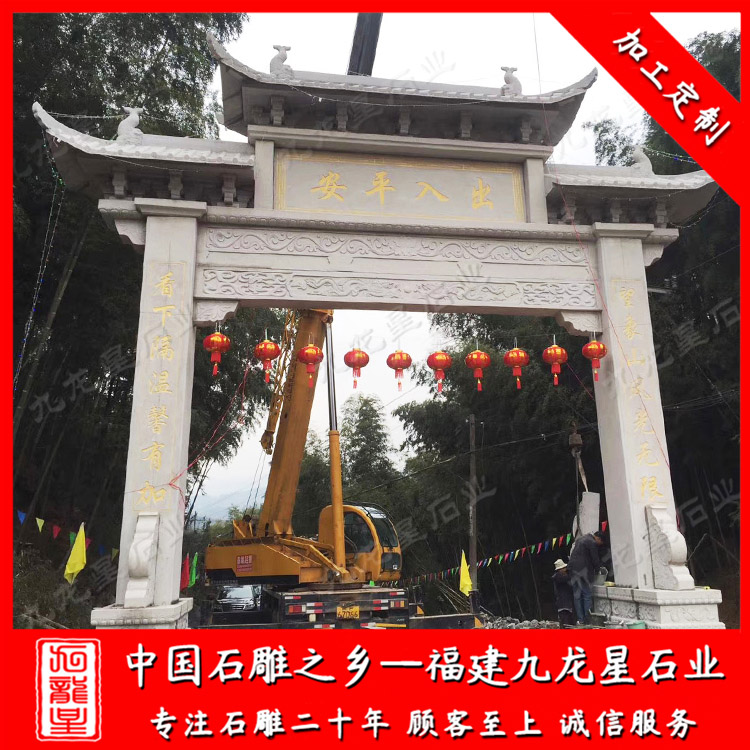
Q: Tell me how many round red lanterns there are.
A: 10